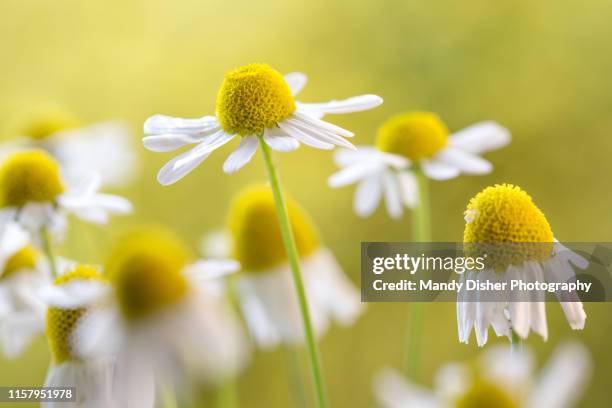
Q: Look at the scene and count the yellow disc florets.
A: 10